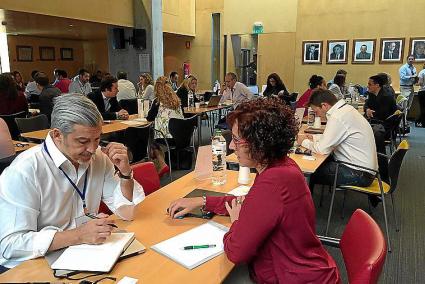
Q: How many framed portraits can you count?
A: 5